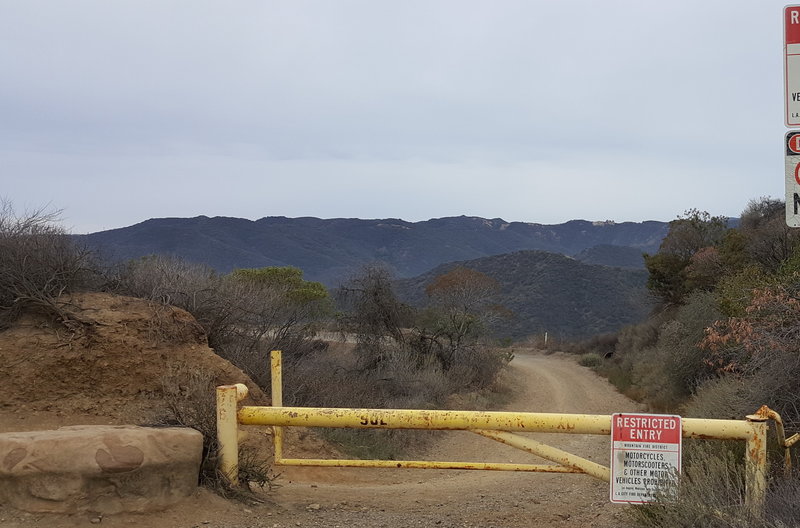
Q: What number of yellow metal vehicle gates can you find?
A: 1